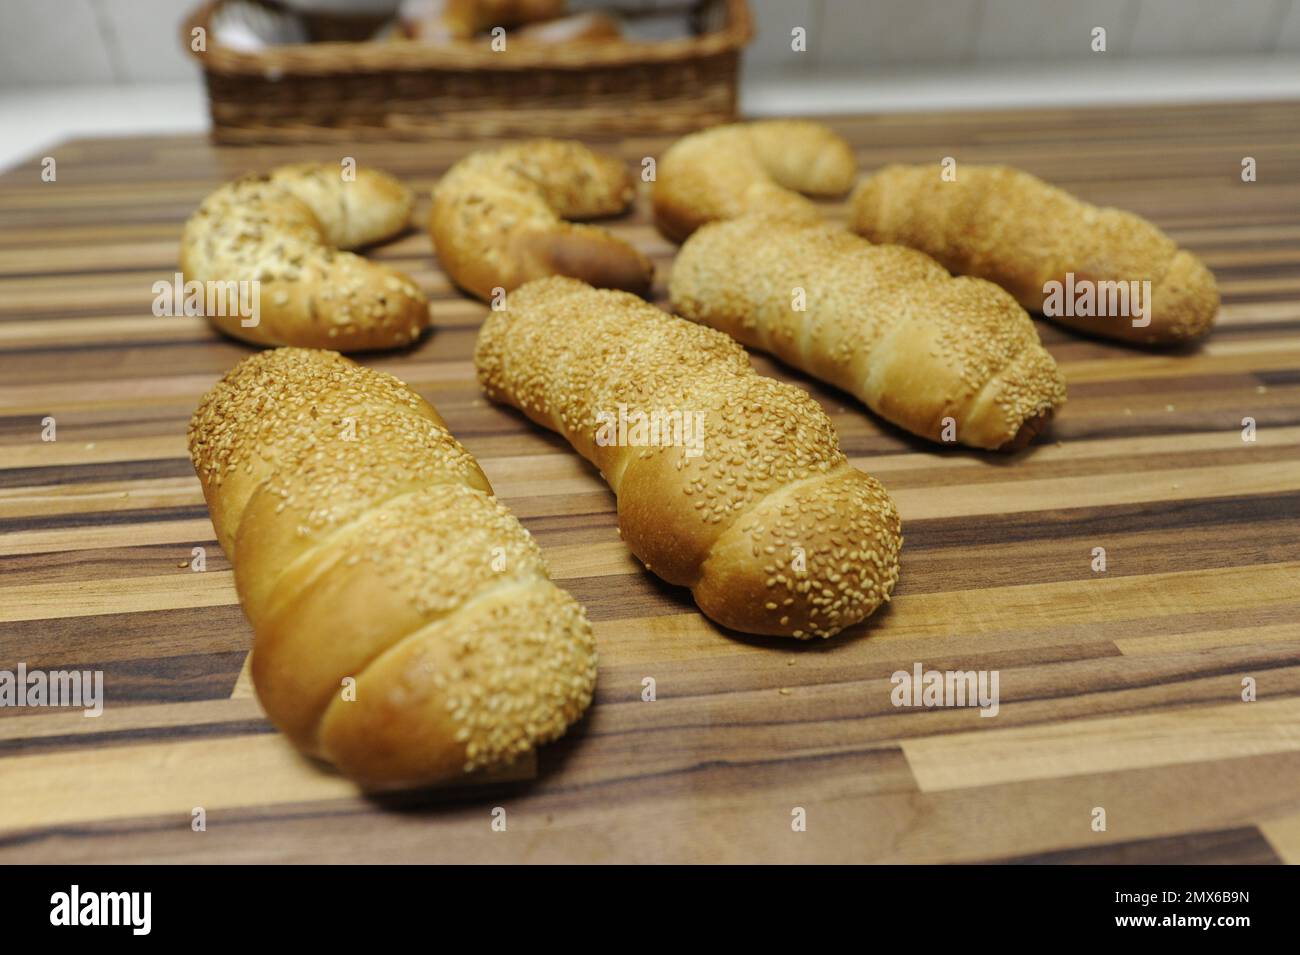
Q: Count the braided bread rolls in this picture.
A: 4